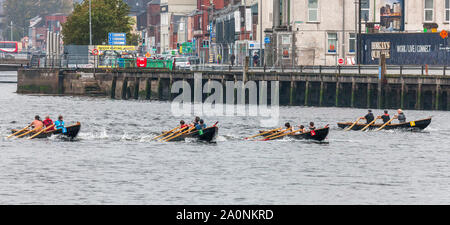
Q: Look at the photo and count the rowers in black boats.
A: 12